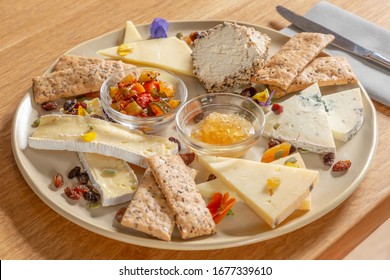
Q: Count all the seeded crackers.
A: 6